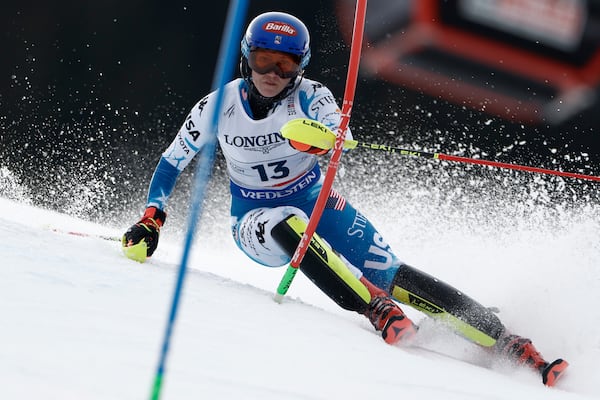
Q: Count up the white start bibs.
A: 1